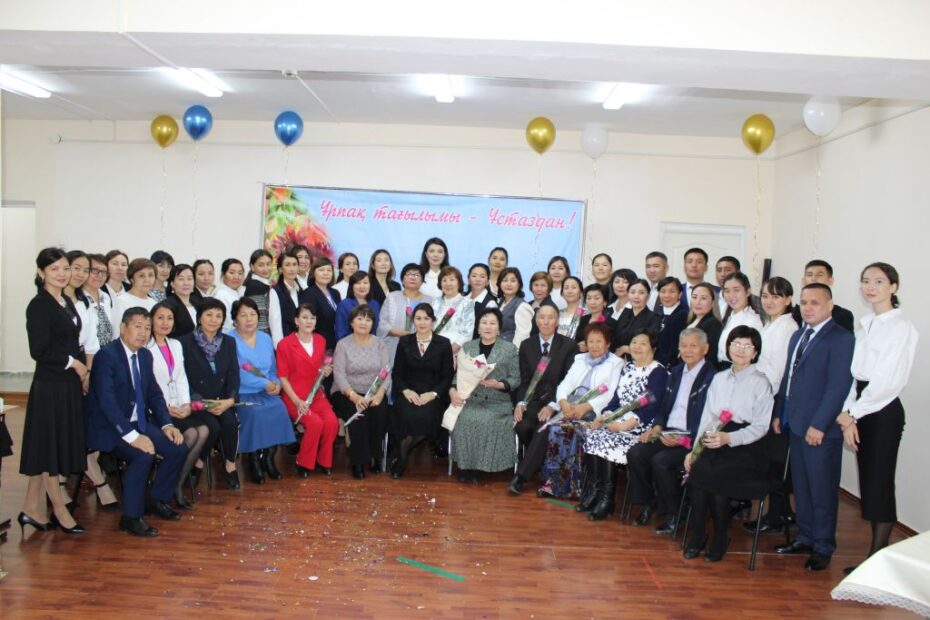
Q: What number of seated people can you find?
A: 13